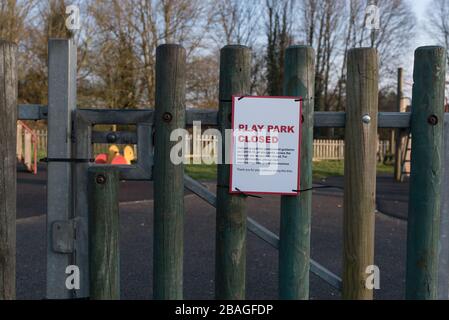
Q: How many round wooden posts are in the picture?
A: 7